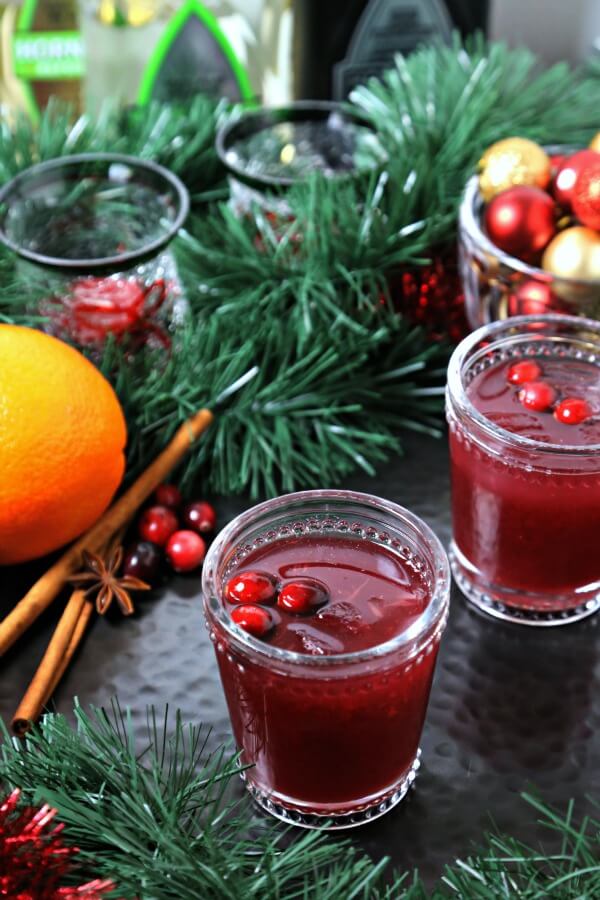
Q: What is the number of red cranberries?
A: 10